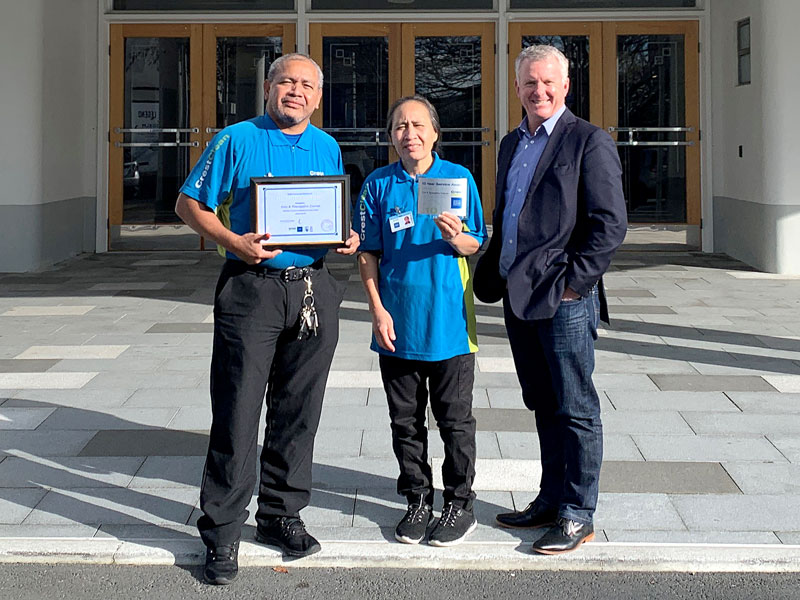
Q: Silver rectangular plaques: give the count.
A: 1